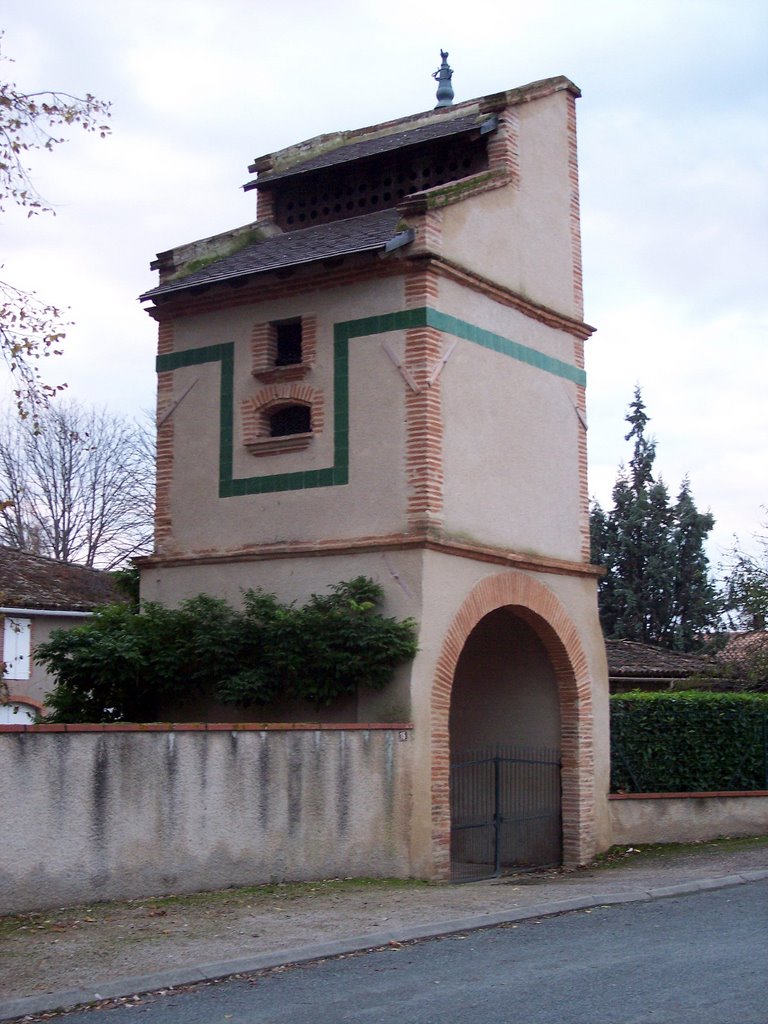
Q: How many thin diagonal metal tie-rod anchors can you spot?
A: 5